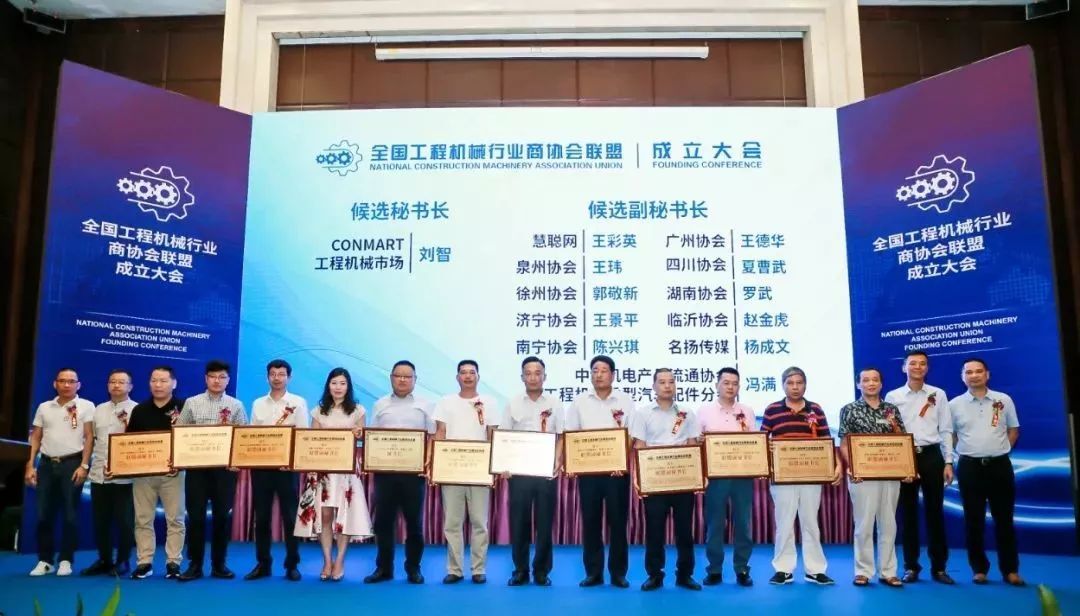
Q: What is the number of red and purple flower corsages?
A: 14